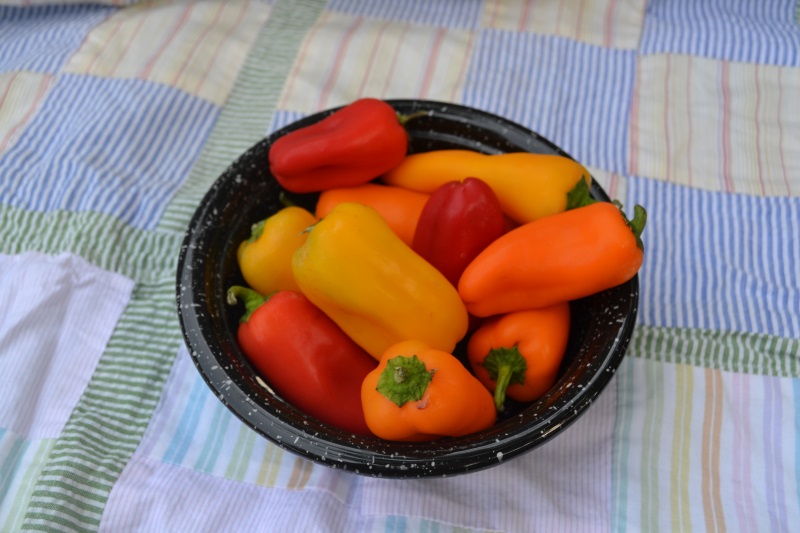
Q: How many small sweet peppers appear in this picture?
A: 10